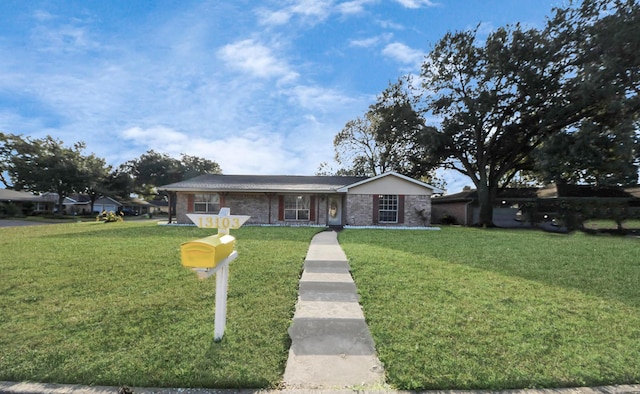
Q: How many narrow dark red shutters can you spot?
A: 6